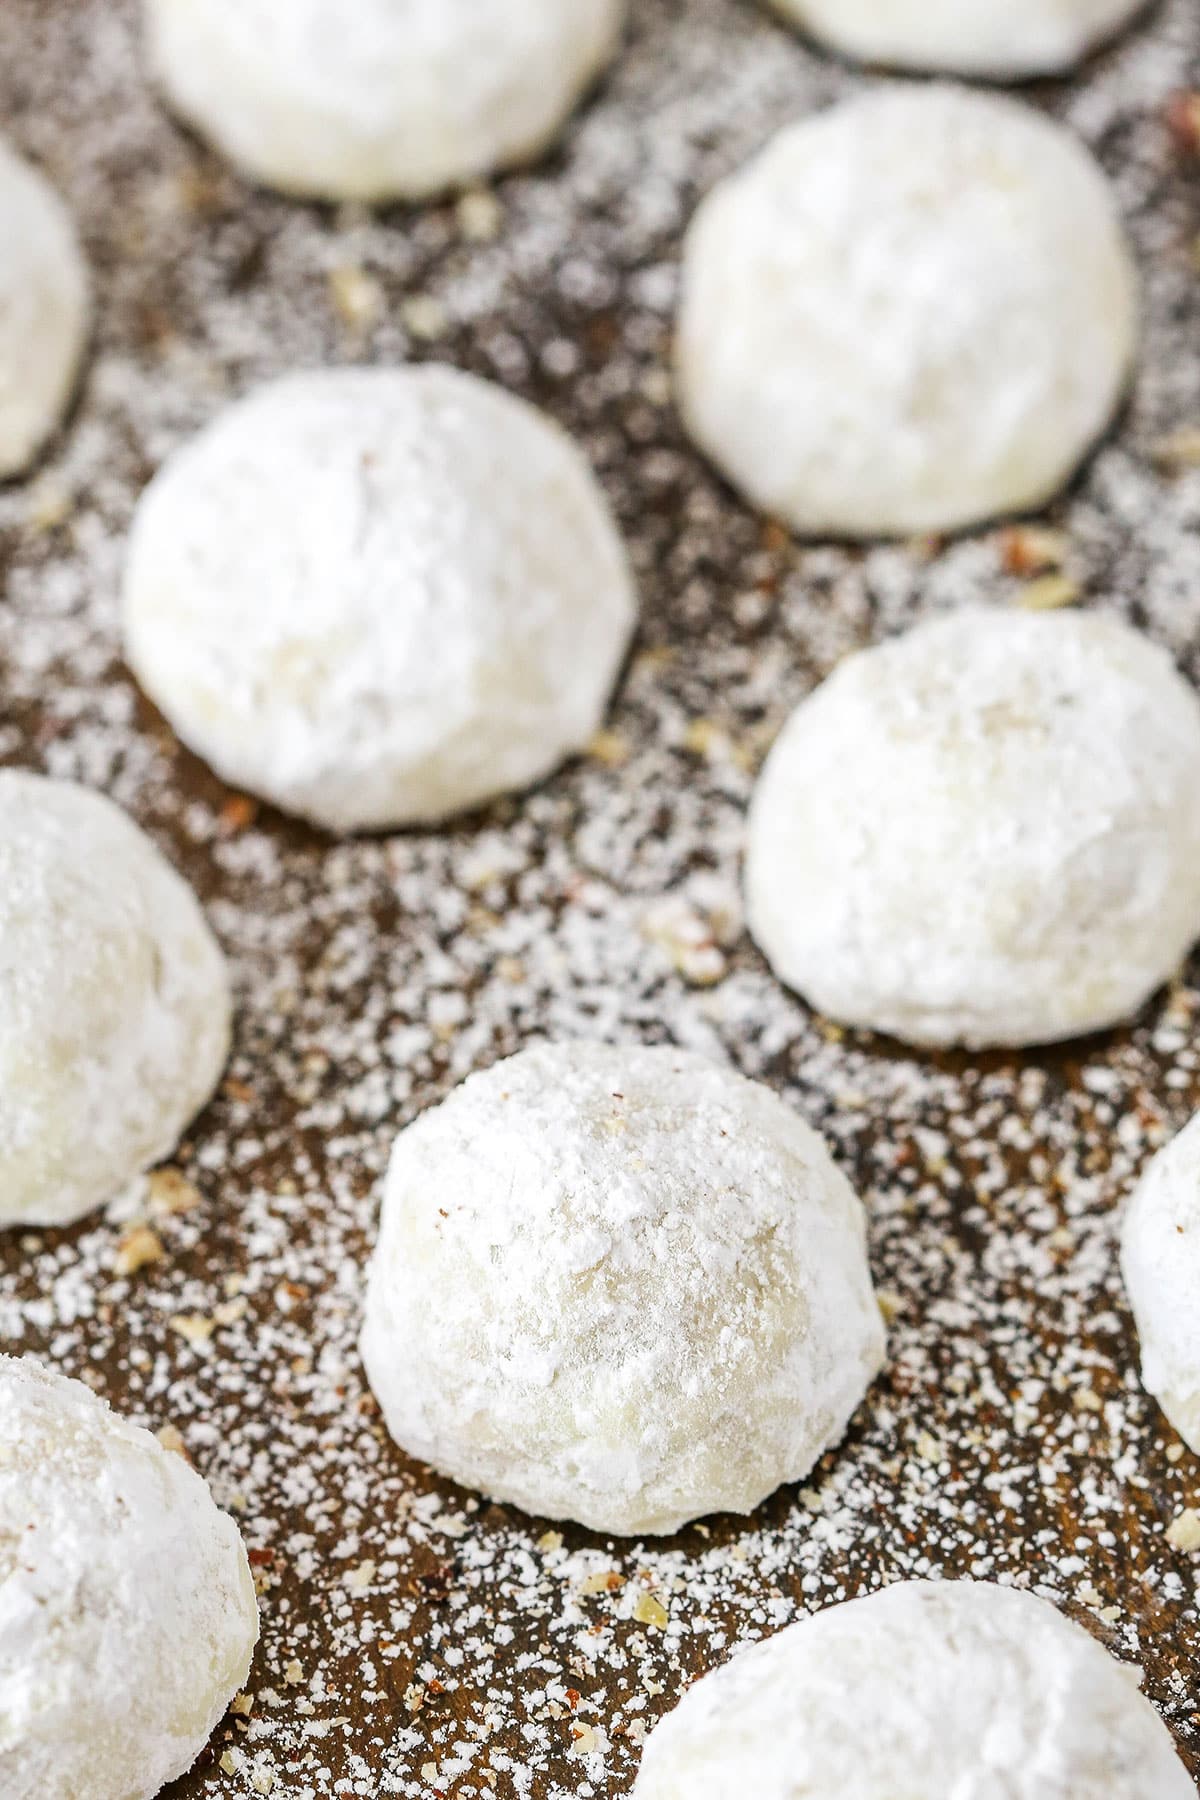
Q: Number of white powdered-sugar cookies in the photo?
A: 11